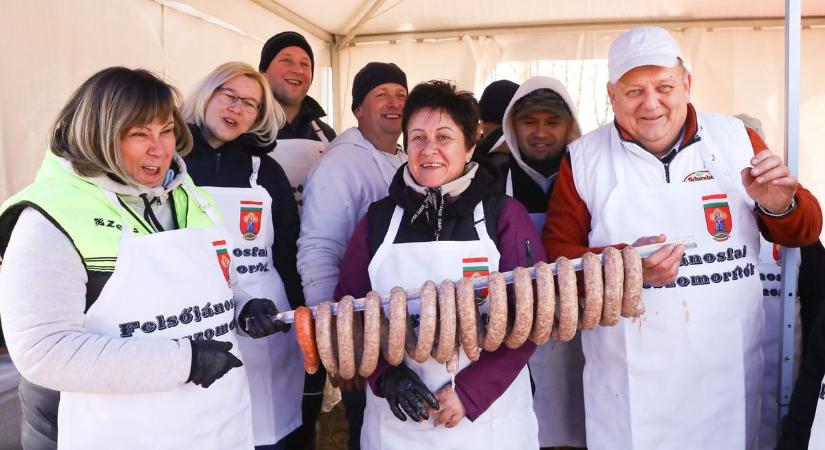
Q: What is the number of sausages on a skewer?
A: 15